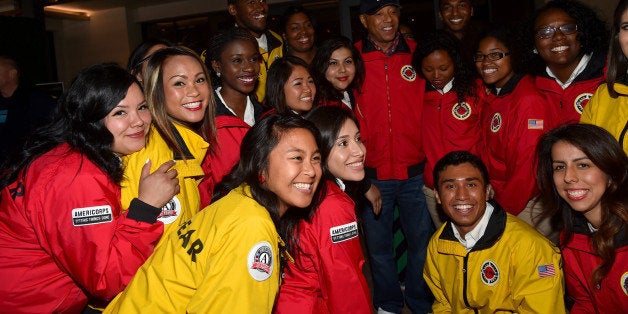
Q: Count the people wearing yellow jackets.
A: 5